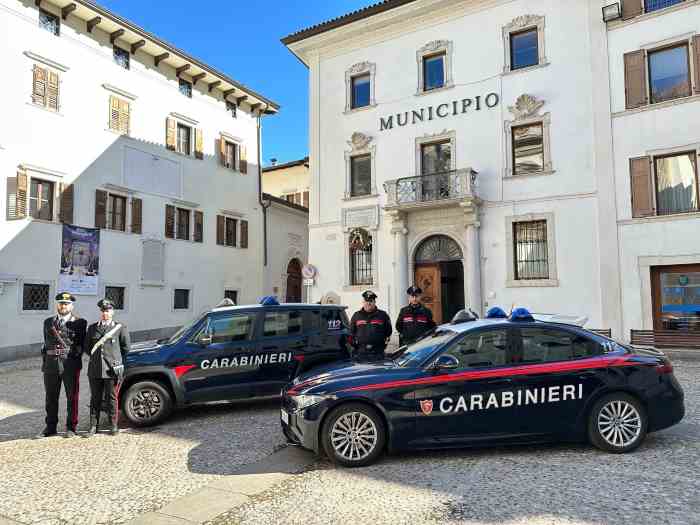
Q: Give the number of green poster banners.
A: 0